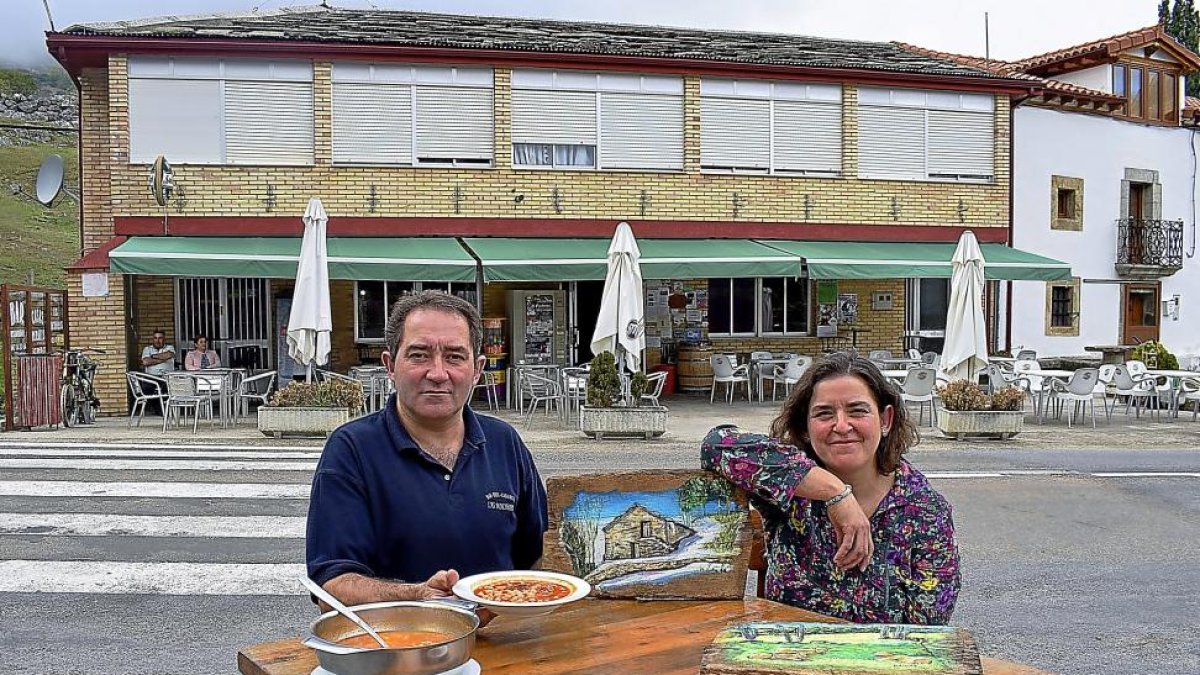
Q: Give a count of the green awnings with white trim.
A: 3